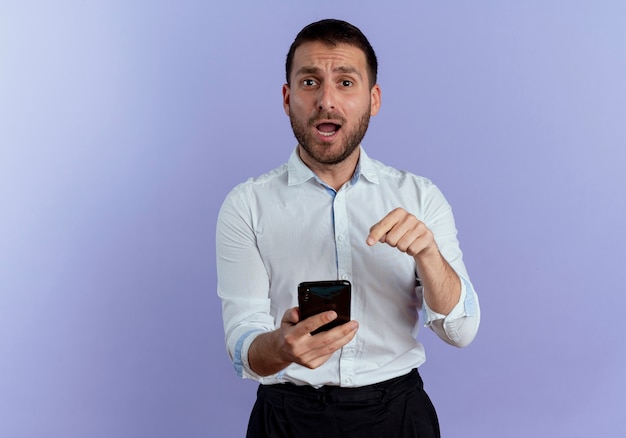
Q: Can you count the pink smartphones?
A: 0